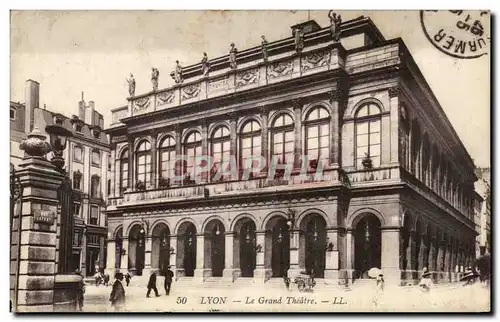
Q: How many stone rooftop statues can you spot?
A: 8